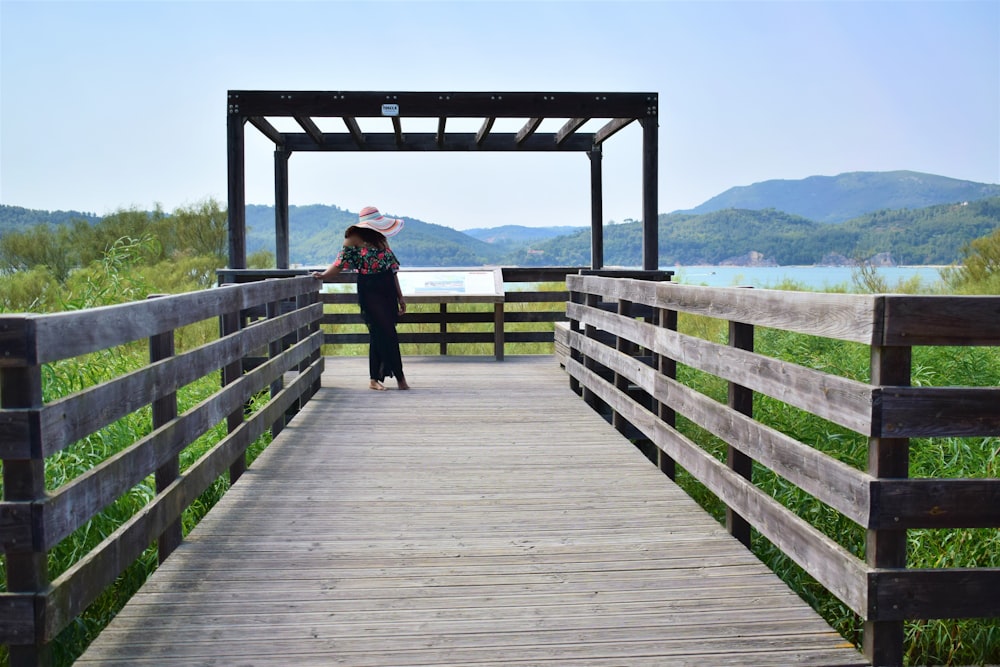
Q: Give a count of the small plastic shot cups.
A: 0